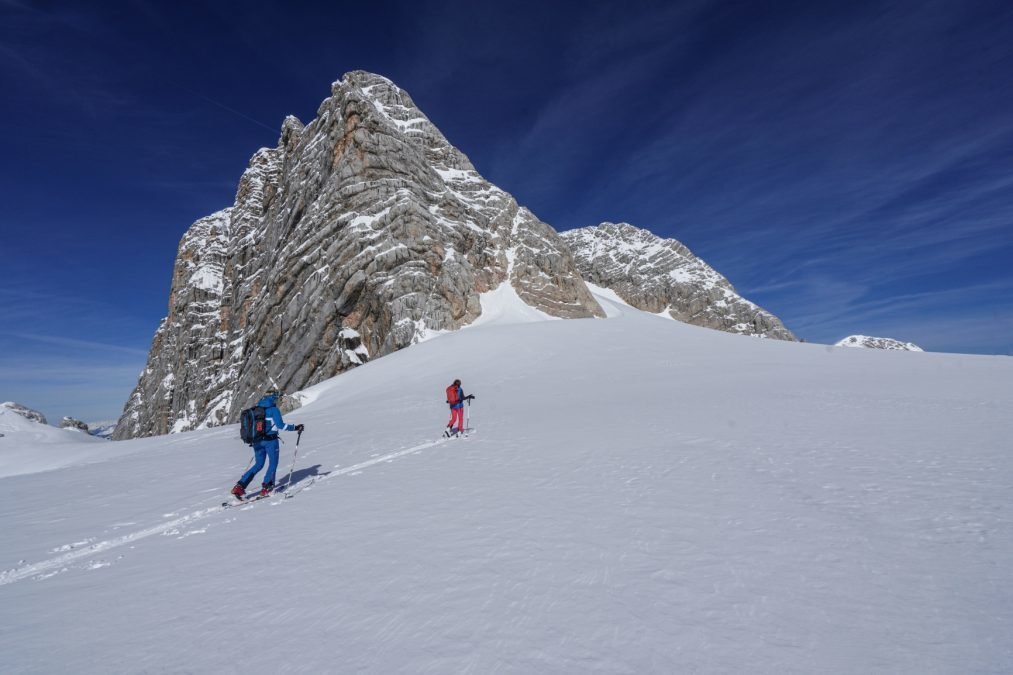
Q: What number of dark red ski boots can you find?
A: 2